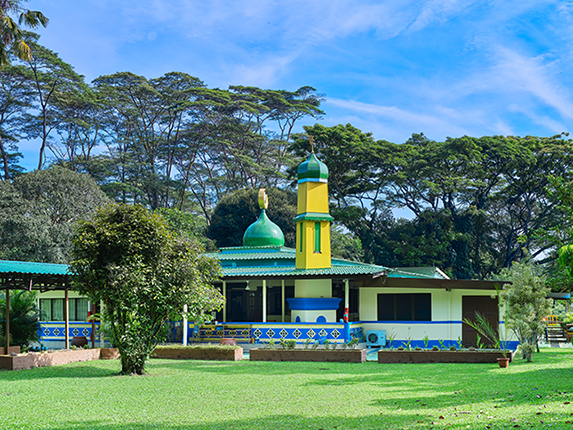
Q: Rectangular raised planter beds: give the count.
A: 4